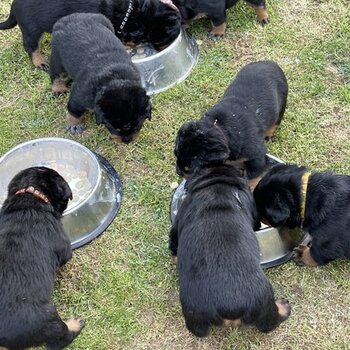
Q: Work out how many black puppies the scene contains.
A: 7